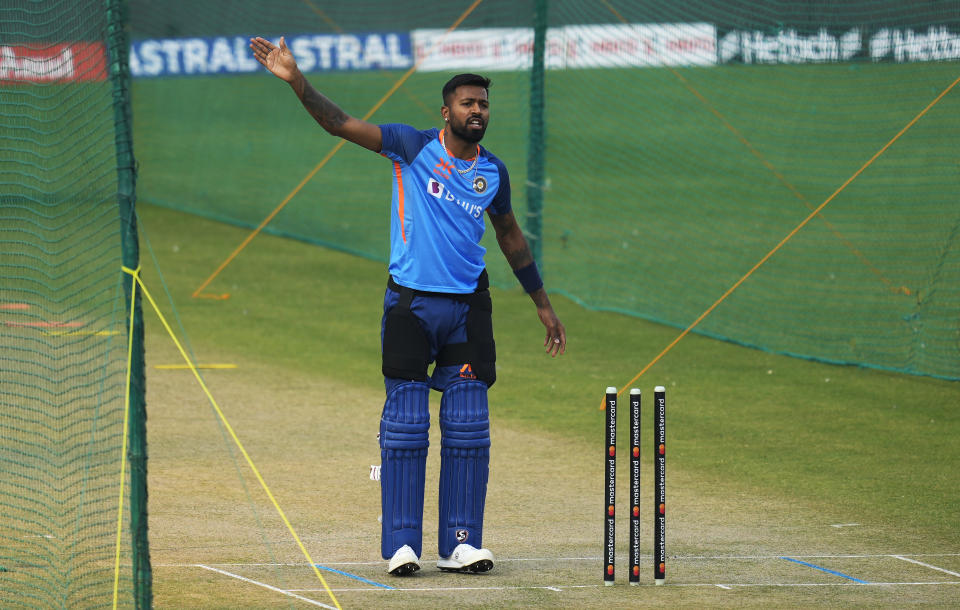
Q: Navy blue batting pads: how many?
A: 2